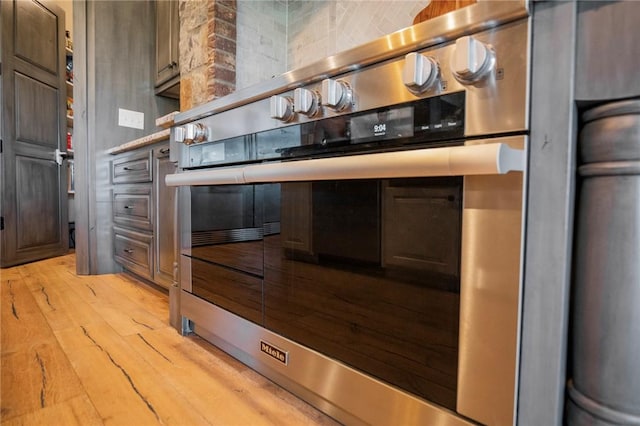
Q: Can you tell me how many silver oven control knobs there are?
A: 7